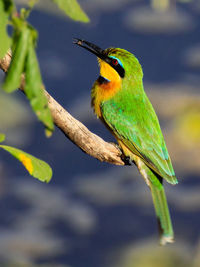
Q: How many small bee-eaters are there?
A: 1